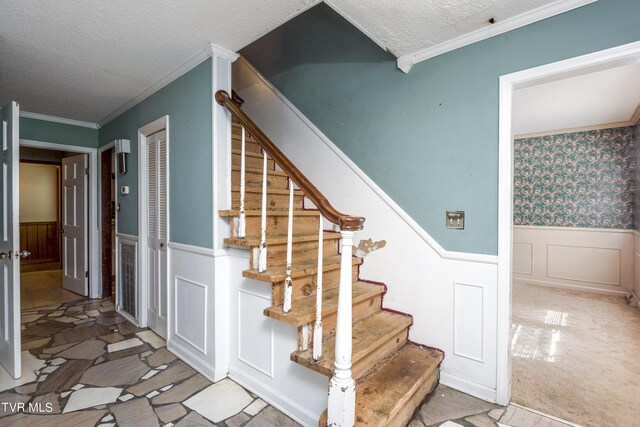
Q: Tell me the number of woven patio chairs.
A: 0